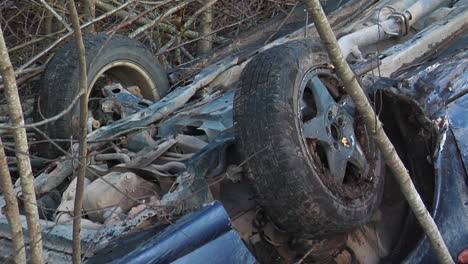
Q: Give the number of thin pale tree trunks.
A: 4